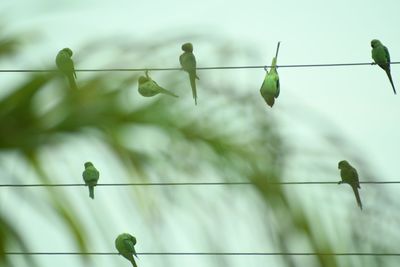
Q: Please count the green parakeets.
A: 8